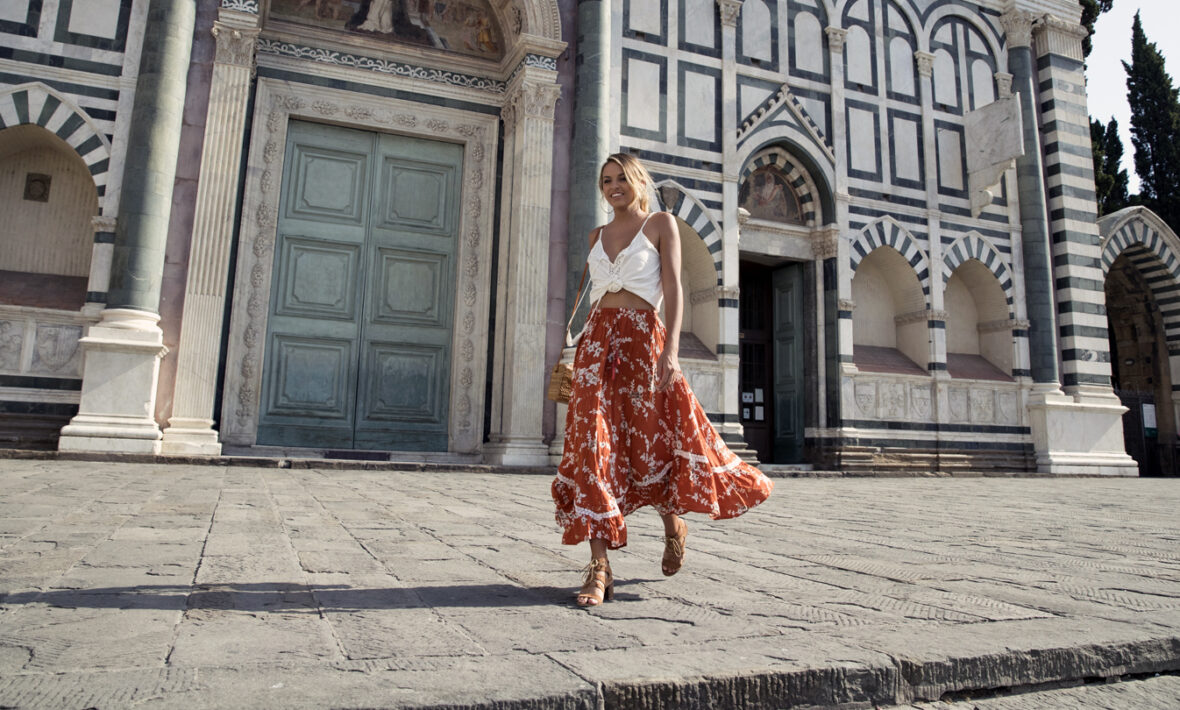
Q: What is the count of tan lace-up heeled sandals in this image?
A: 2